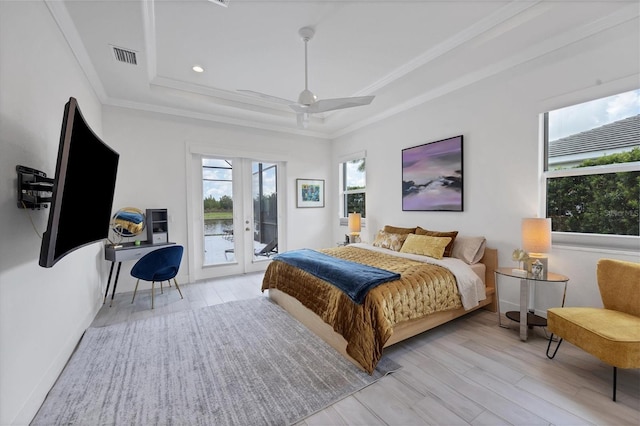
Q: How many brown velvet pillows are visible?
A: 2